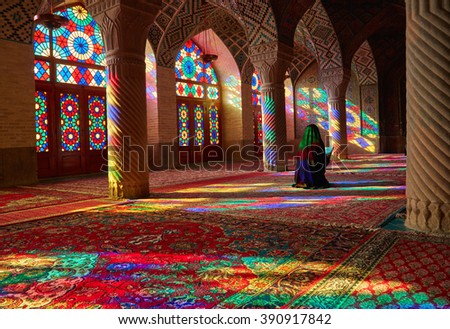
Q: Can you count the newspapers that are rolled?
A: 0